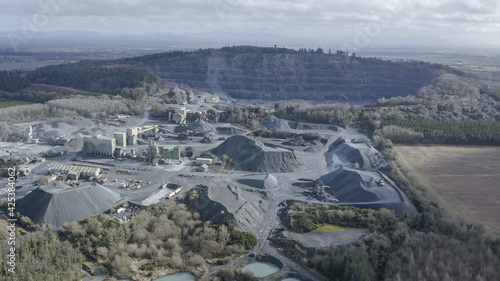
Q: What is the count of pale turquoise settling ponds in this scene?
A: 3